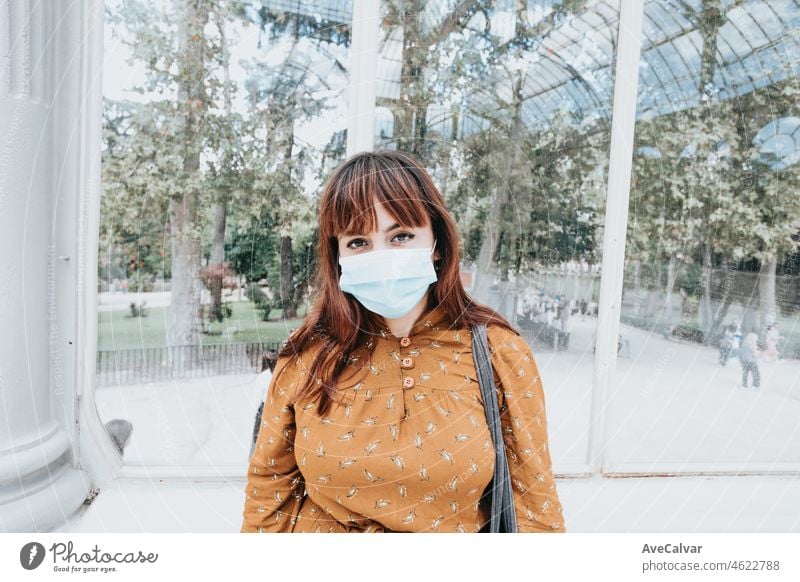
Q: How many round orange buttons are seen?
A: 3